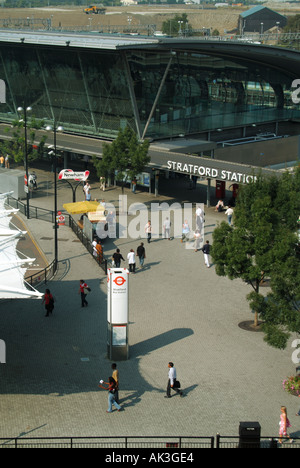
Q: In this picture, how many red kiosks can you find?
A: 2